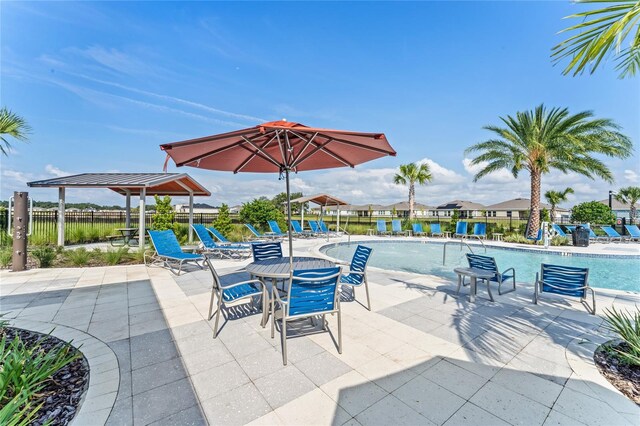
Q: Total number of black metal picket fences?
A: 1